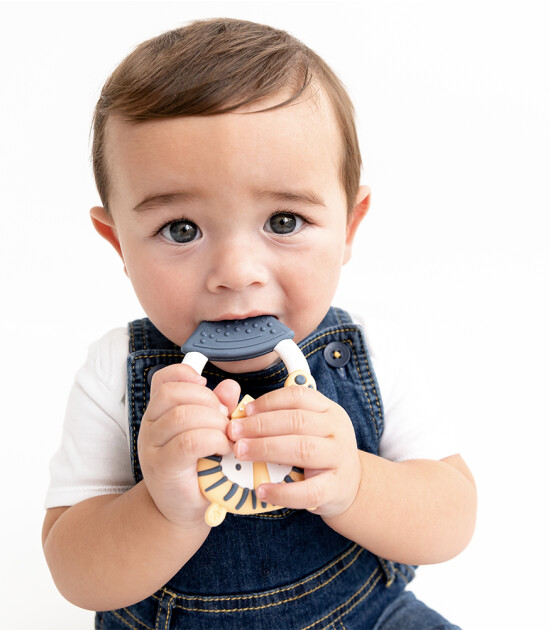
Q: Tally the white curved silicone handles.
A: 2